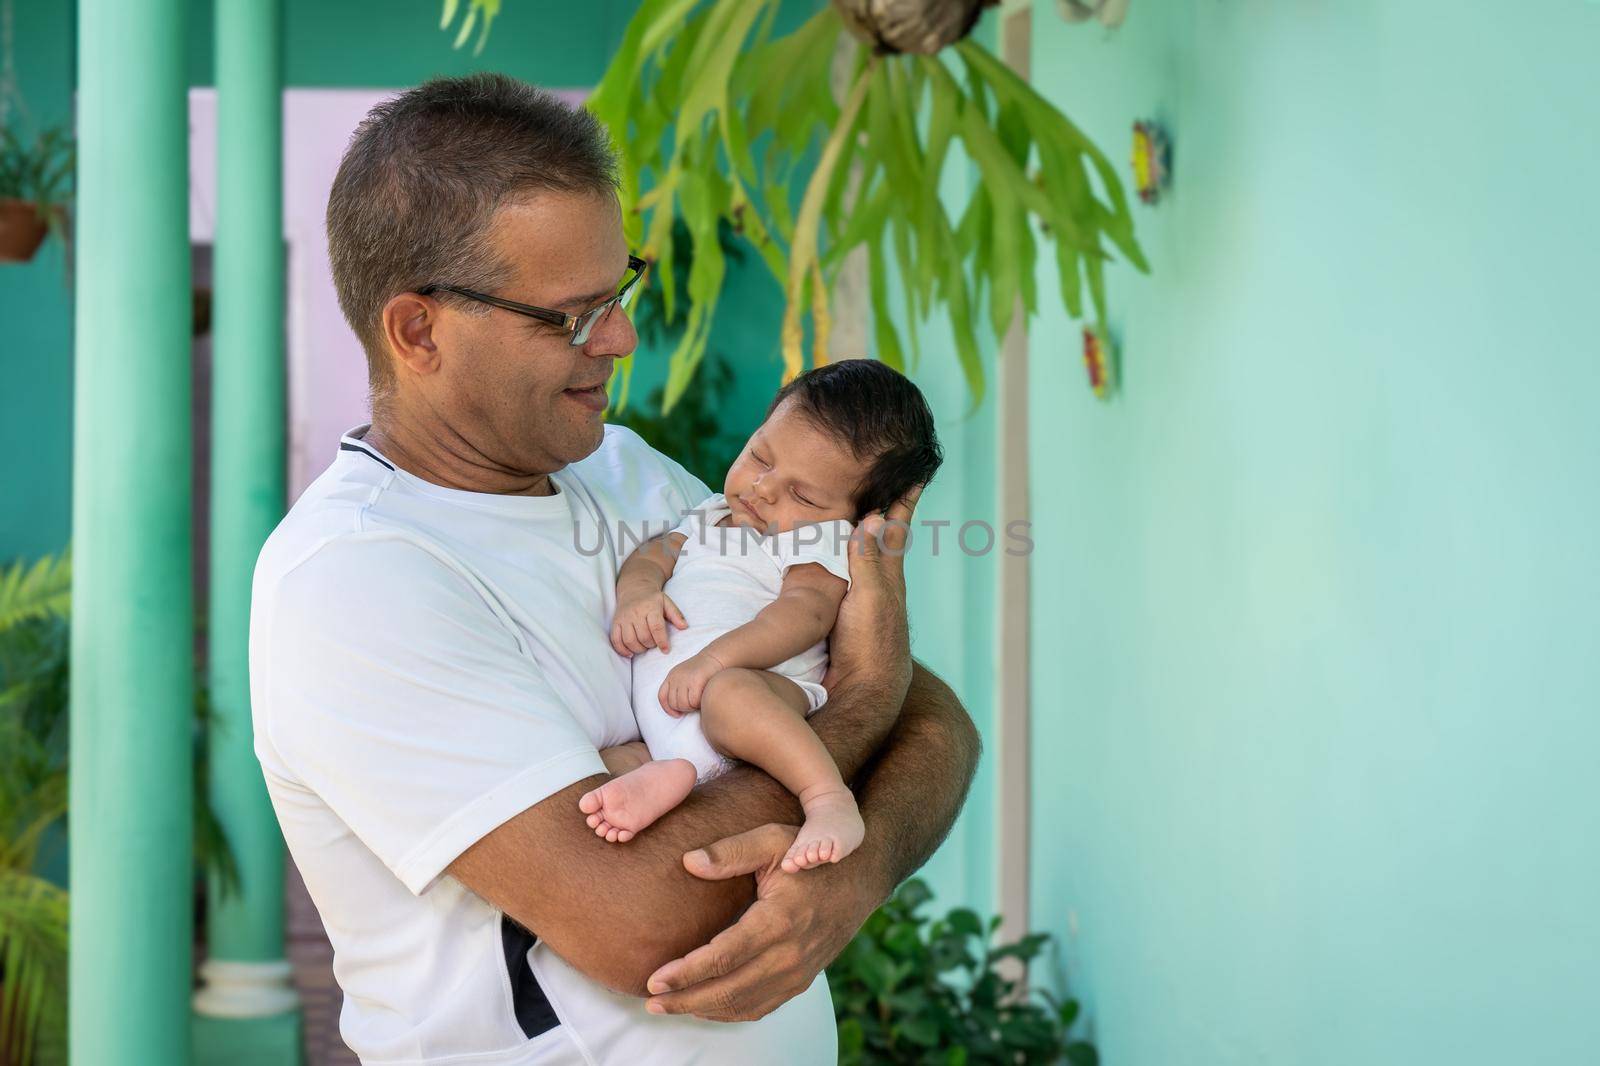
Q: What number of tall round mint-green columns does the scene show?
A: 2